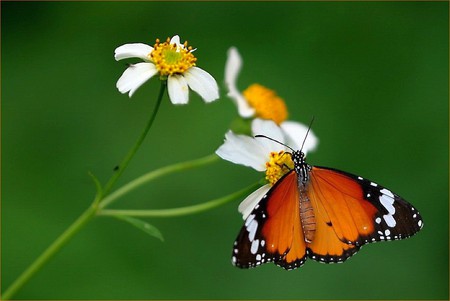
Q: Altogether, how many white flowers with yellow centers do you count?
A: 3